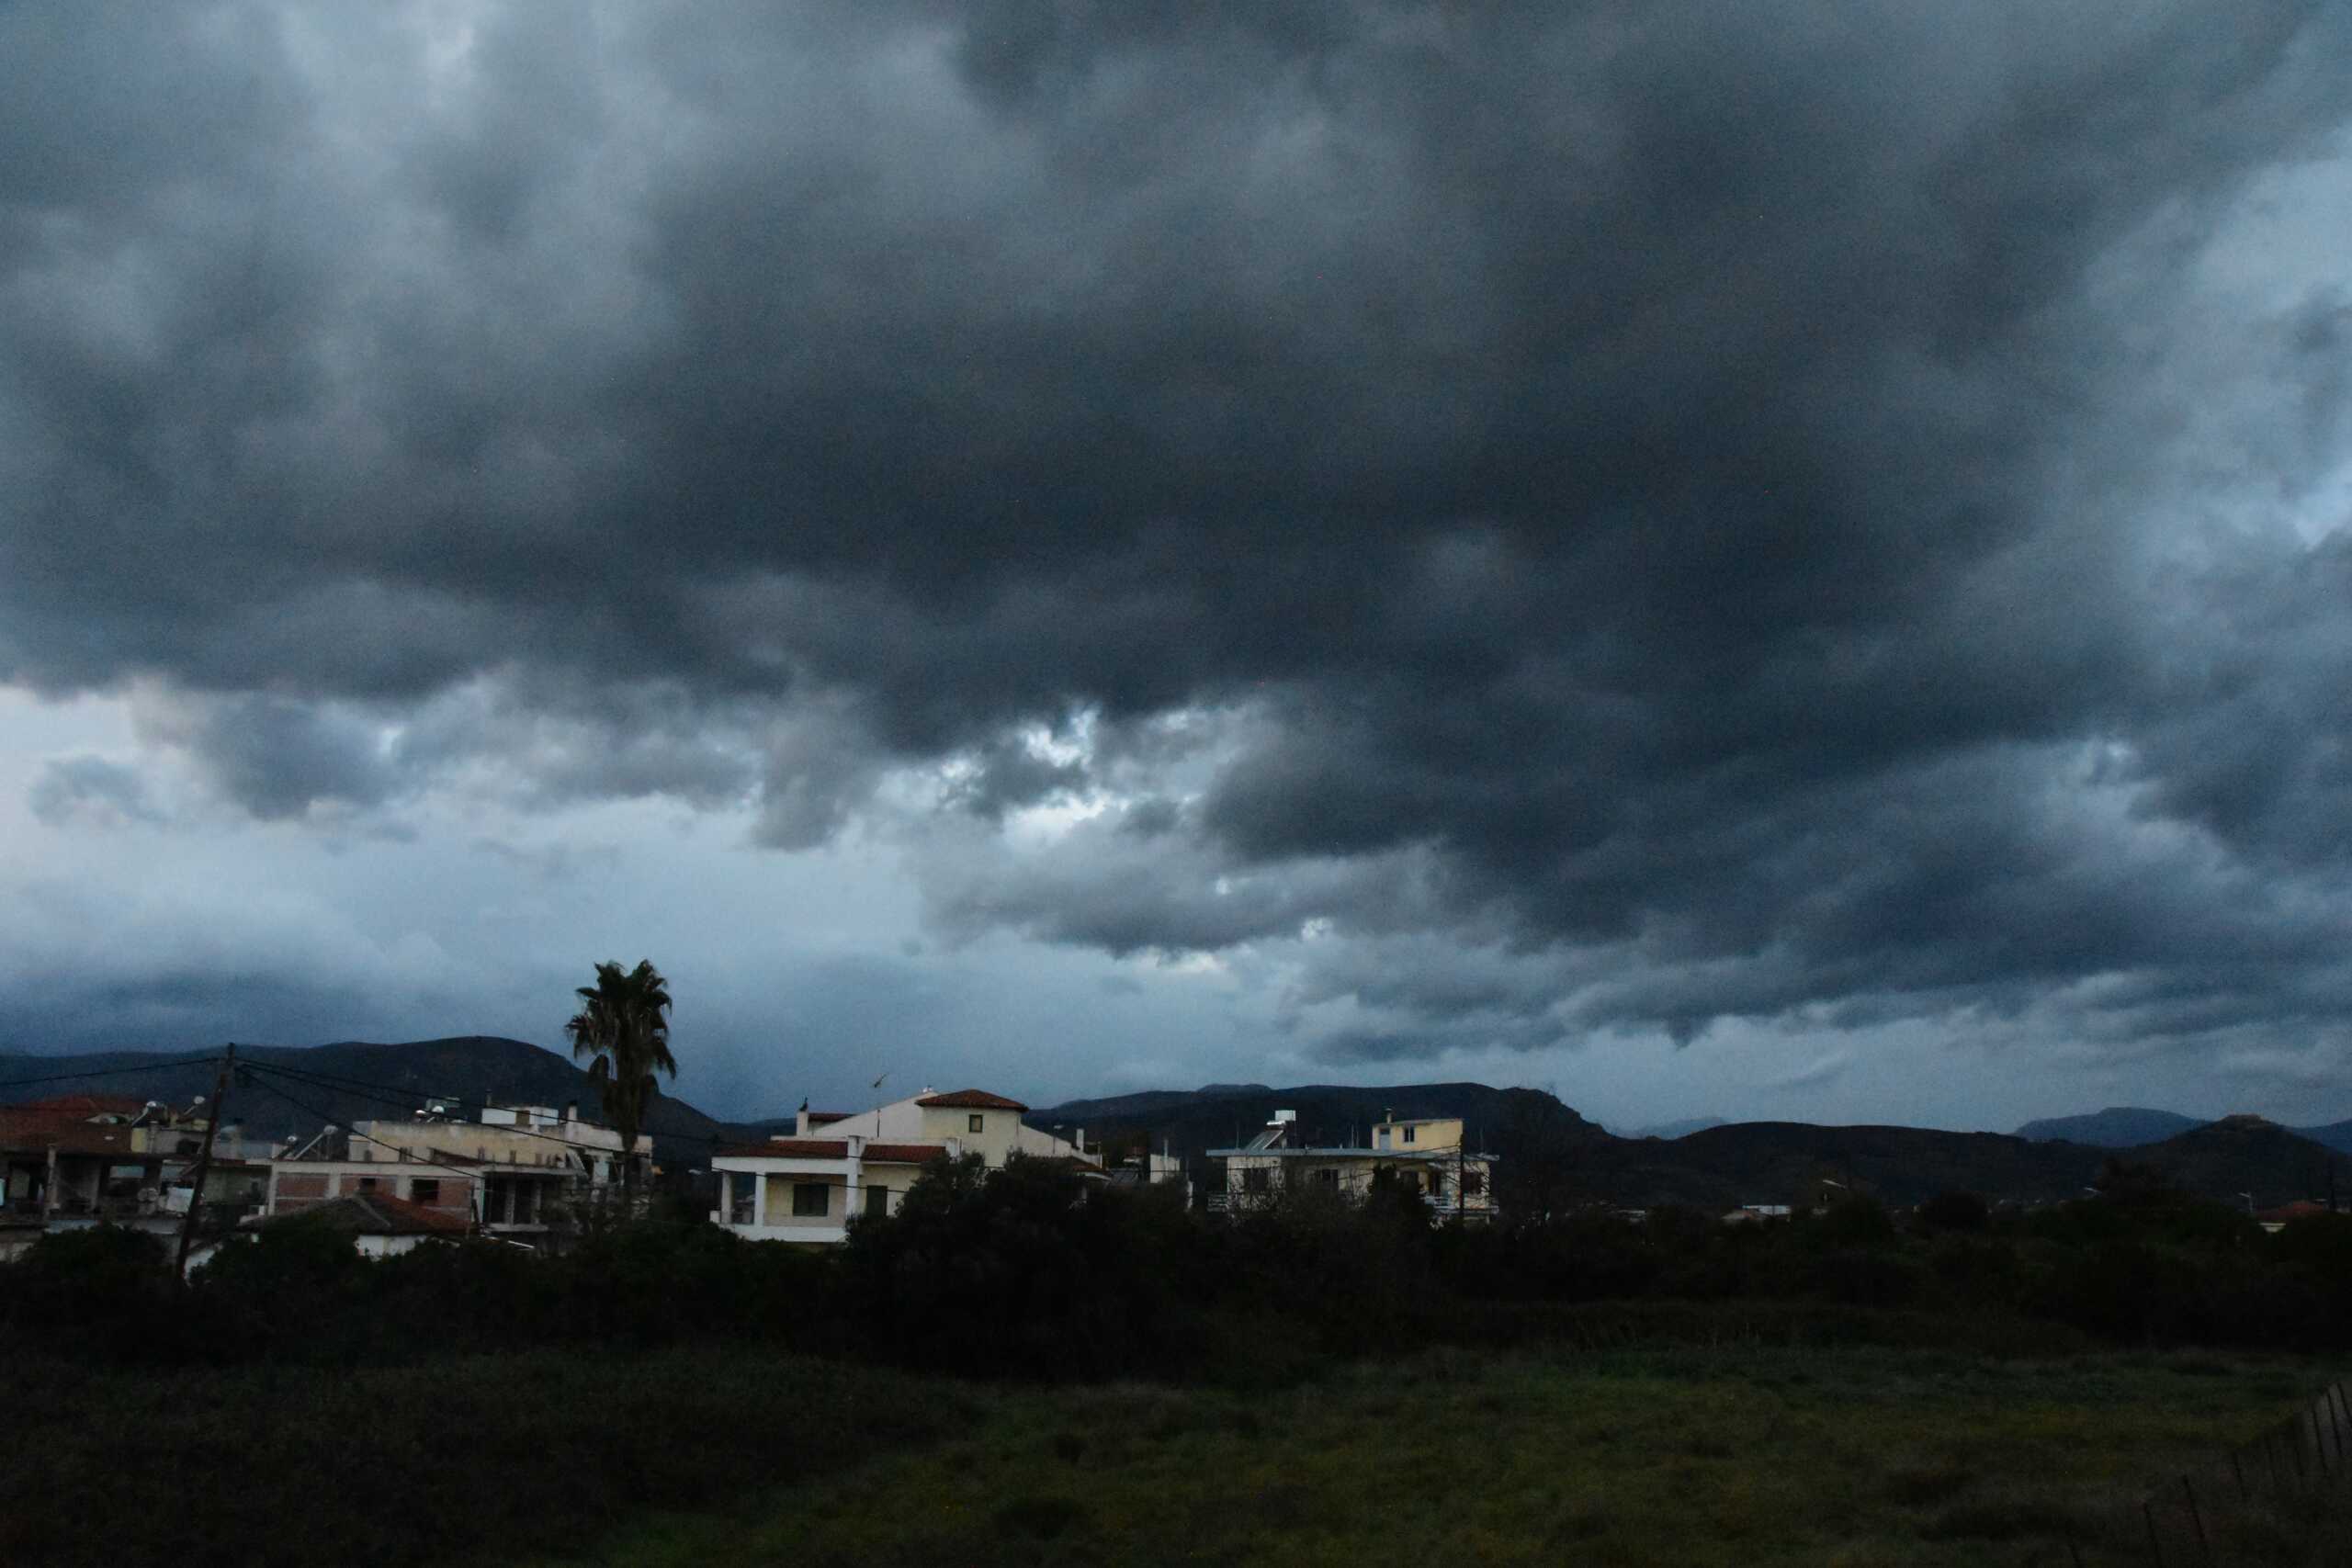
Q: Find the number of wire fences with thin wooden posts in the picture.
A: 1